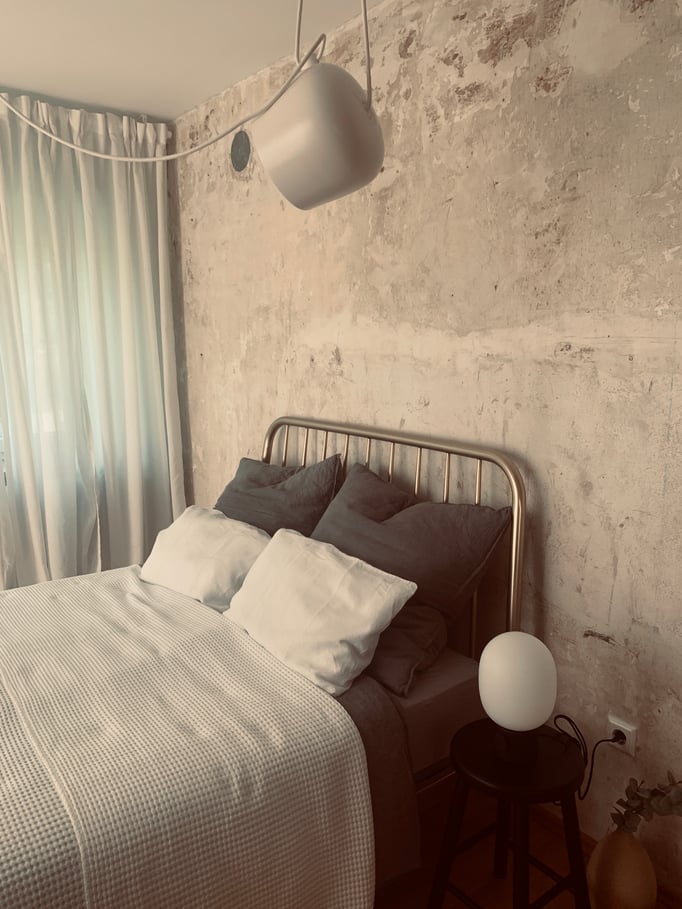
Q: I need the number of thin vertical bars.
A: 9